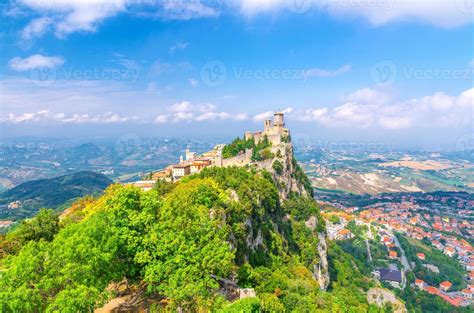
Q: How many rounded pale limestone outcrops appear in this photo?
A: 1